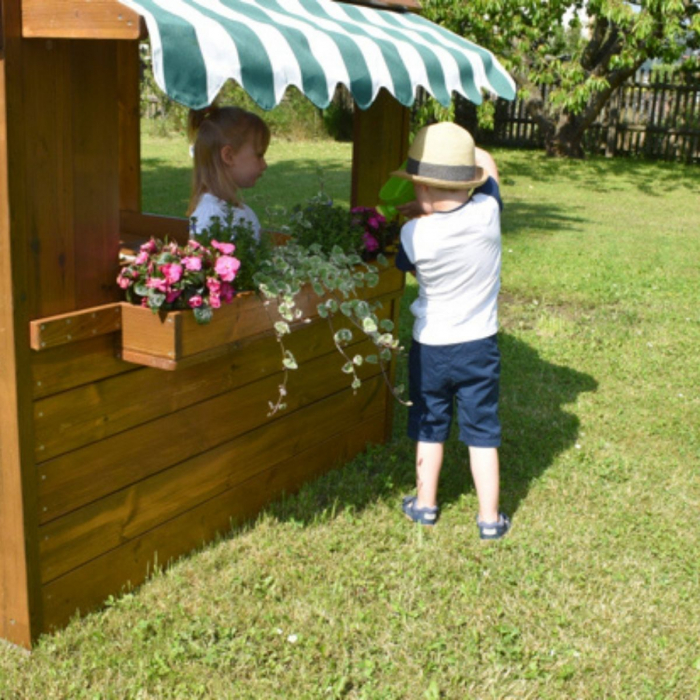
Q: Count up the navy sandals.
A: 2